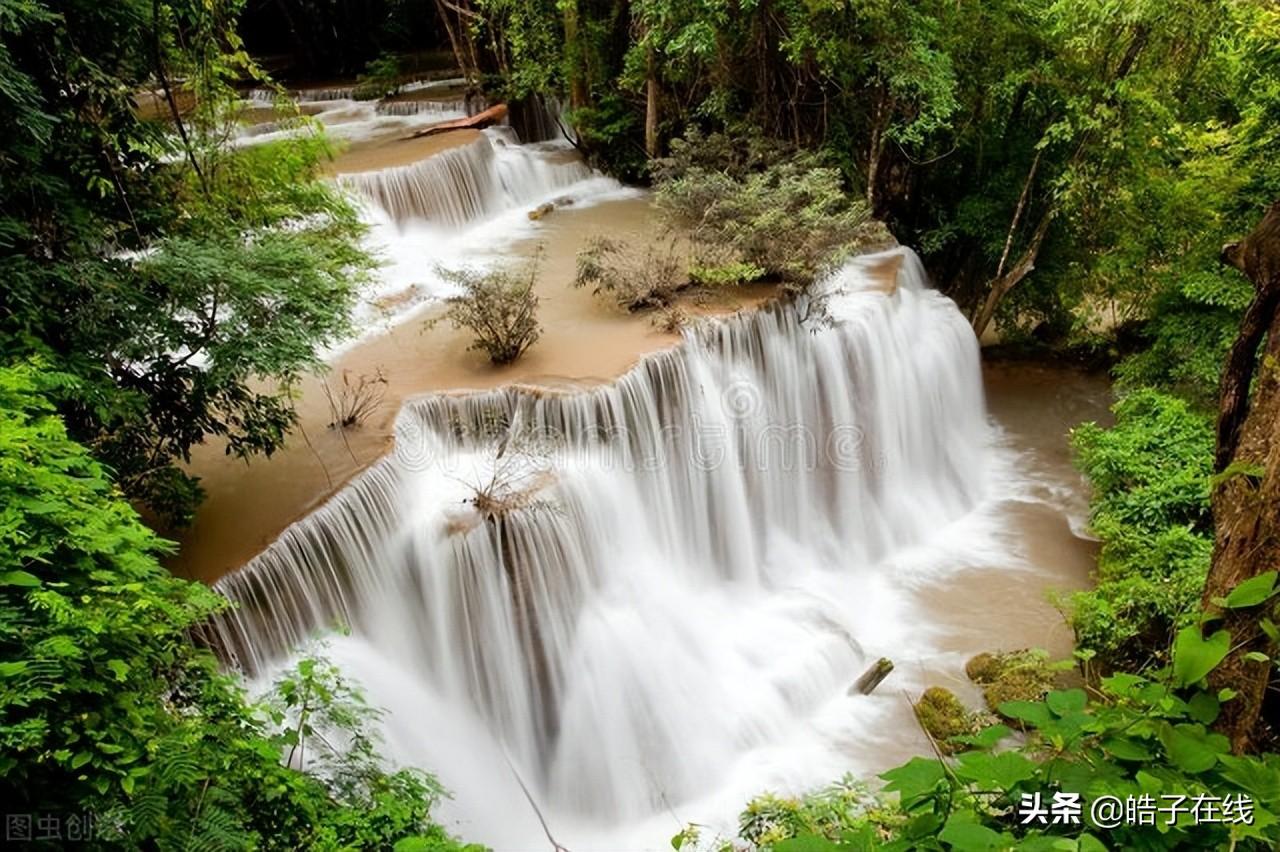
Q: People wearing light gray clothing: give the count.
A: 0